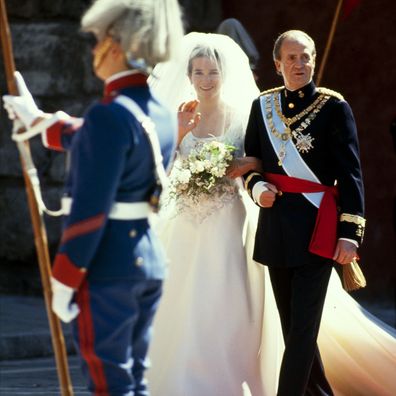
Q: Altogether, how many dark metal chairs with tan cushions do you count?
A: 0